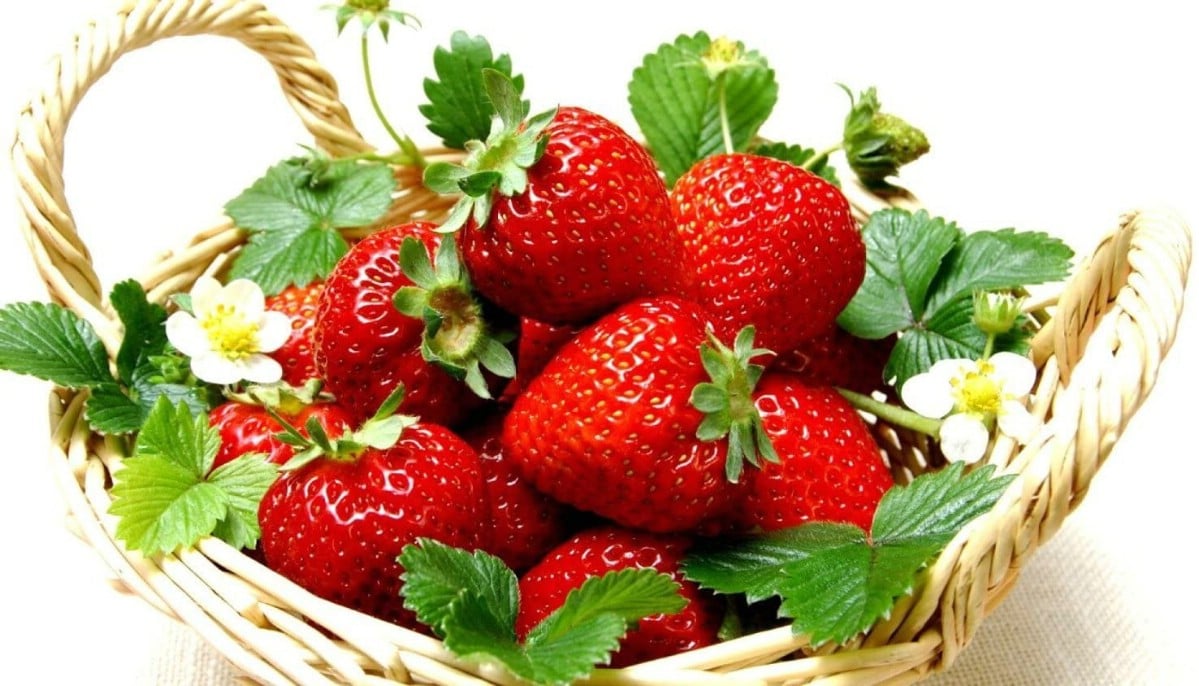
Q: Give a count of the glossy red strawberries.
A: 12